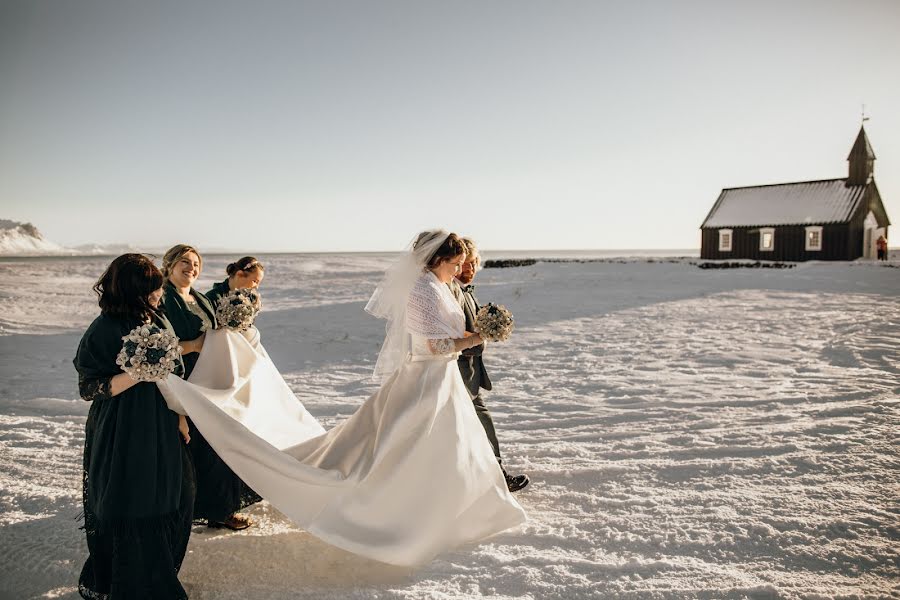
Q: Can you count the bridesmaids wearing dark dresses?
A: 3